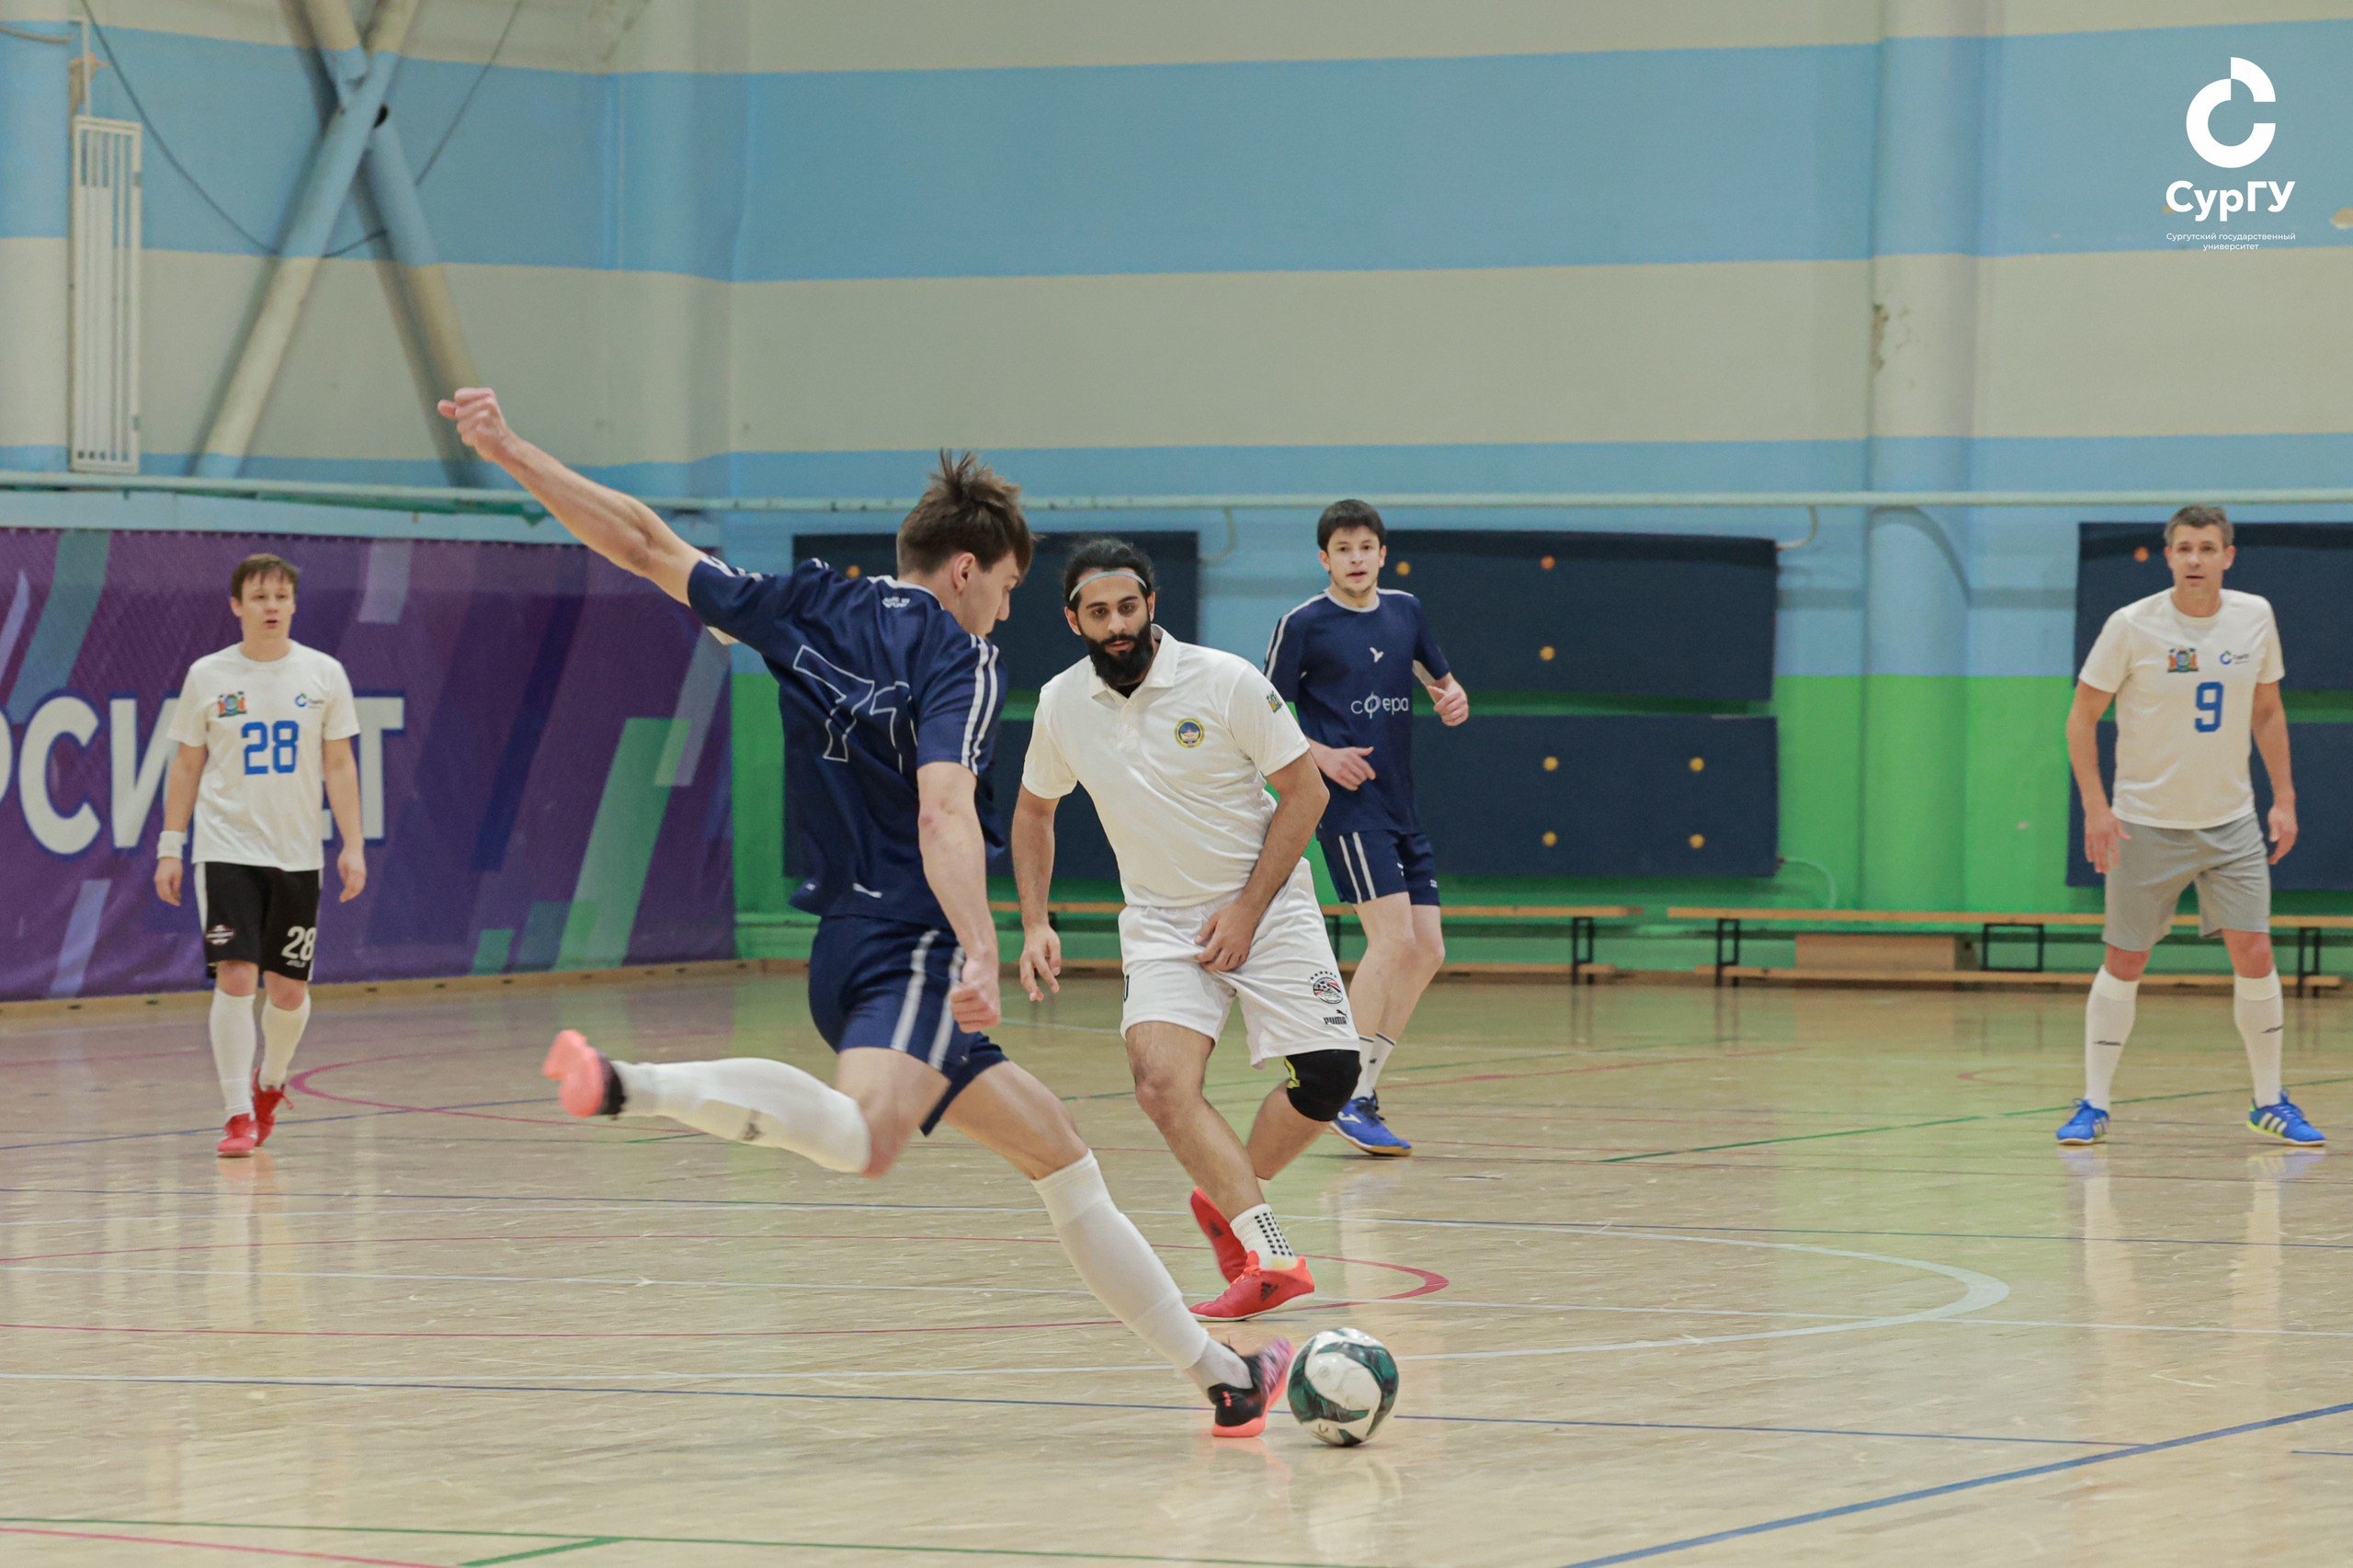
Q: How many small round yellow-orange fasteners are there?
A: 9